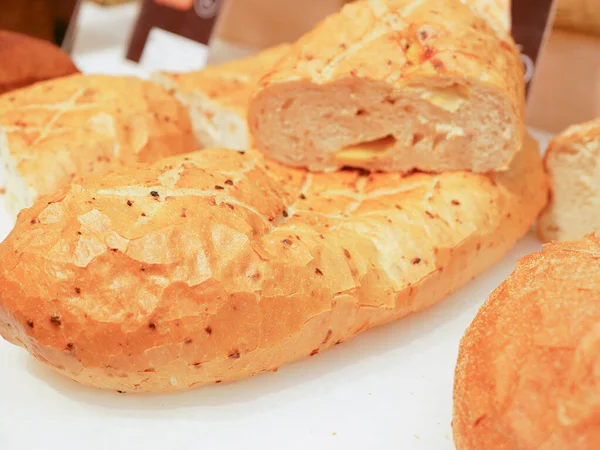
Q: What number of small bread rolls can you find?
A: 0